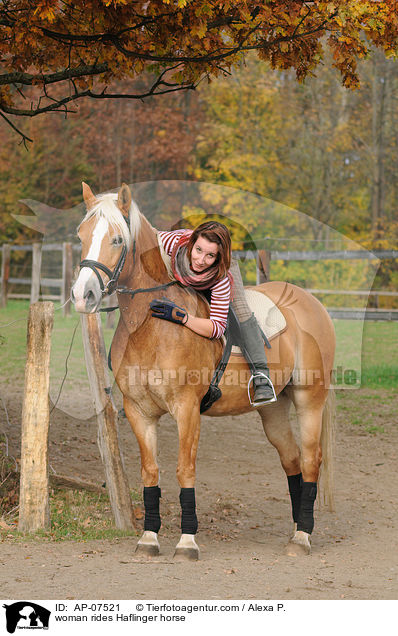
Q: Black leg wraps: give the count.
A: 4